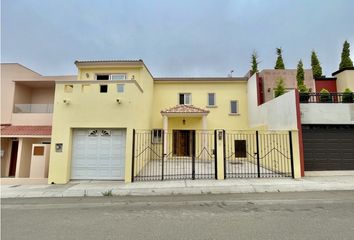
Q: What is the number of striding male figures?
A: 0